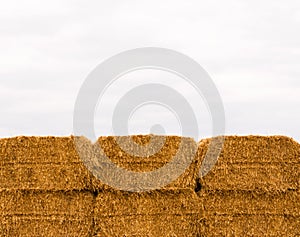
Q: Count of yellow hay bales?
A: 6